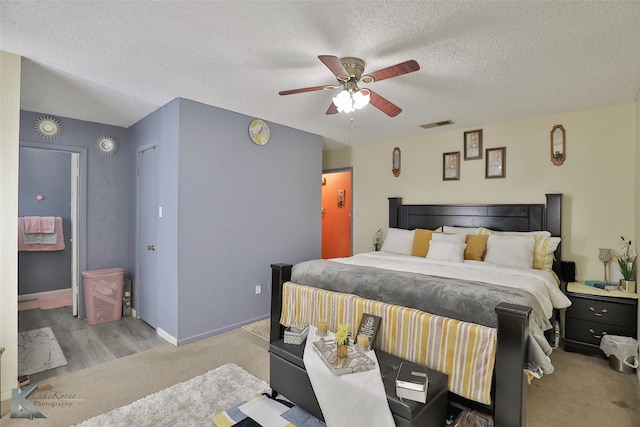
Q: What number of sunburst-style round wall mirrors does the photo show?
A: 2